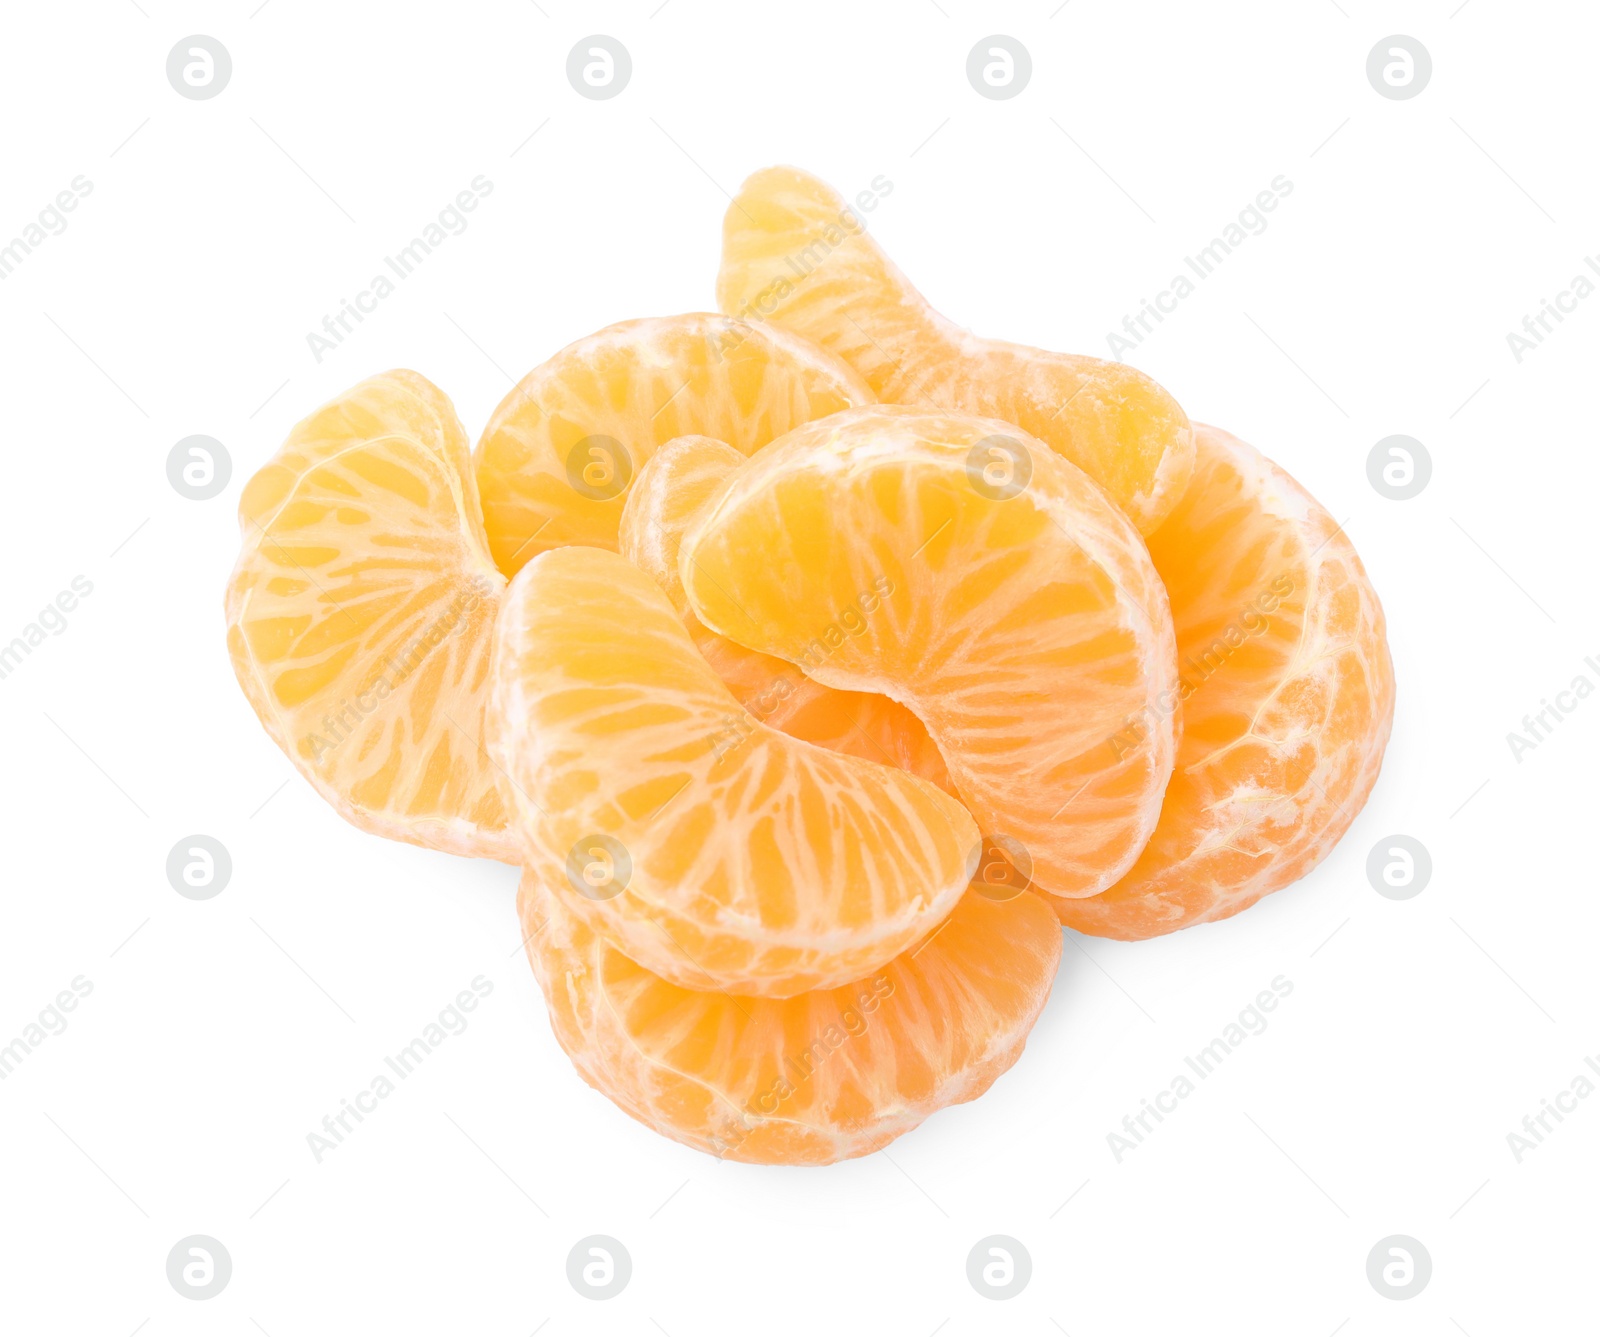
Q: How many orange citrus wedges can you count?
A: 8